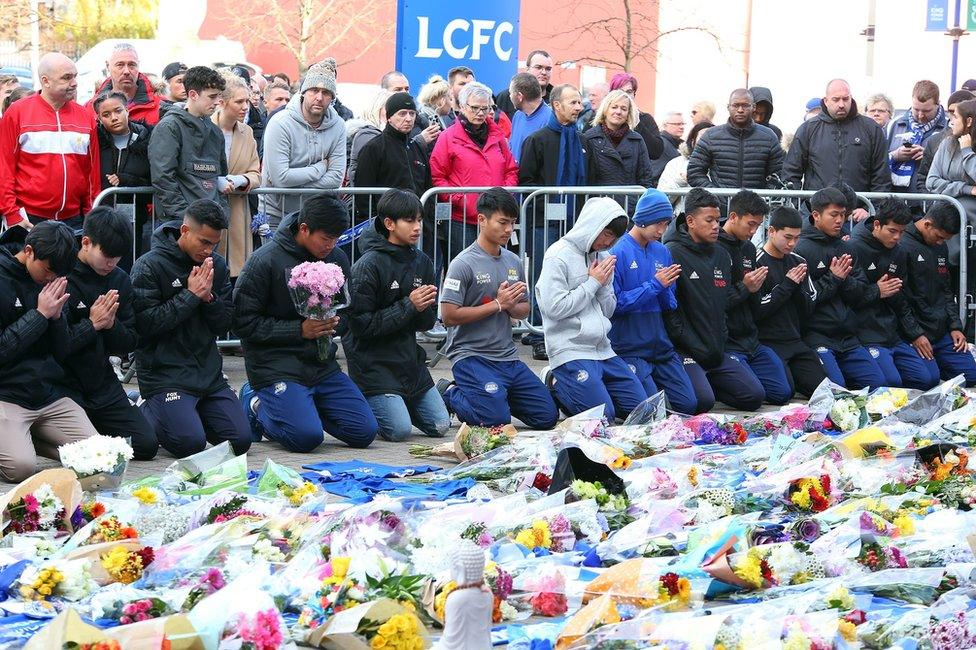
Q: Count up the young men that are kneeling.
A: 14